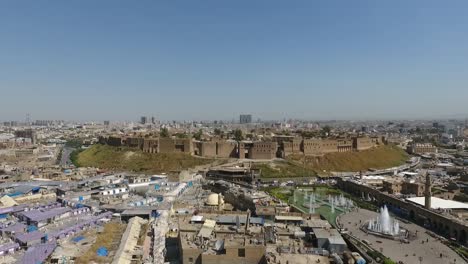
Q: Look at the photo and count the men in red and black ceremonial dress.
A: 0